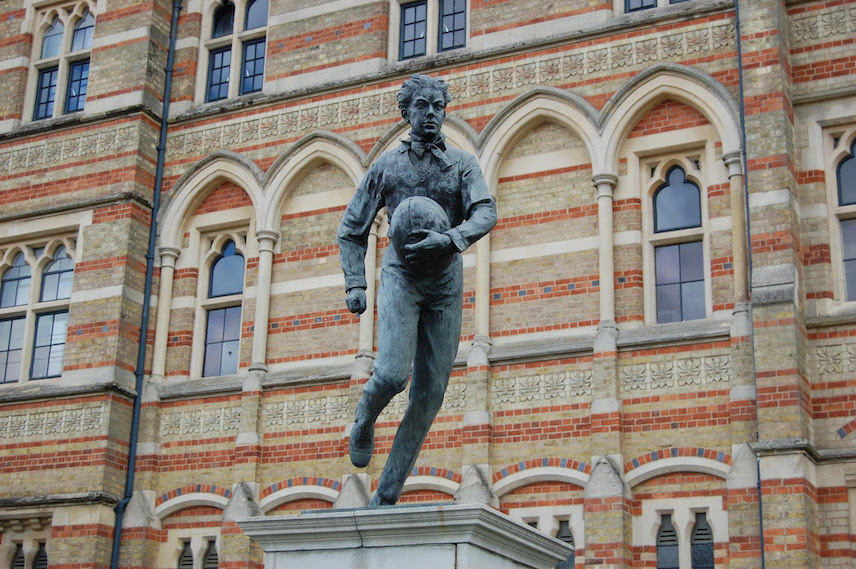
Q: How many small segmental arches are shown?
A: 5